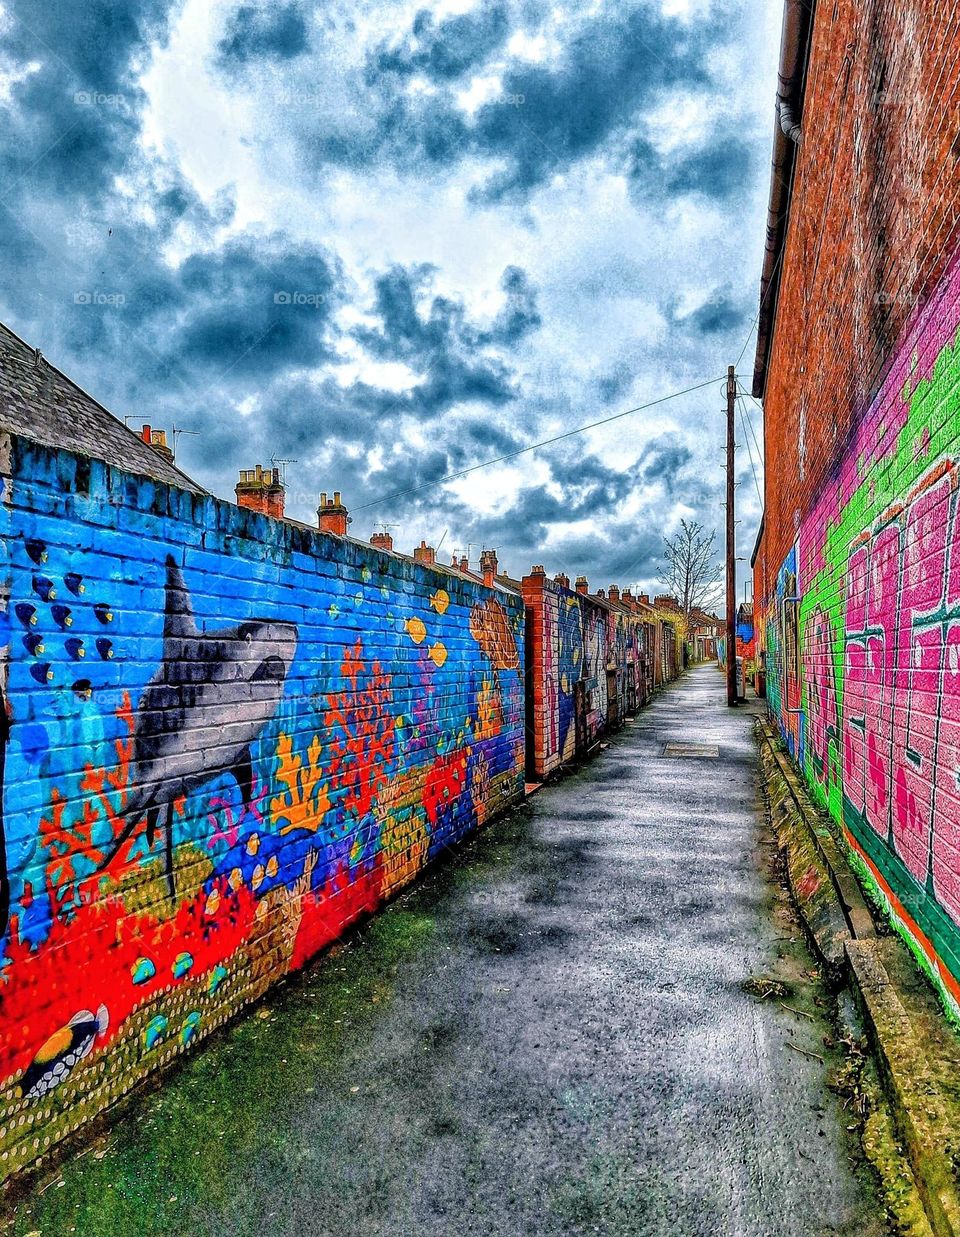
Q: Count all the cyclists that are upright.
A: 0